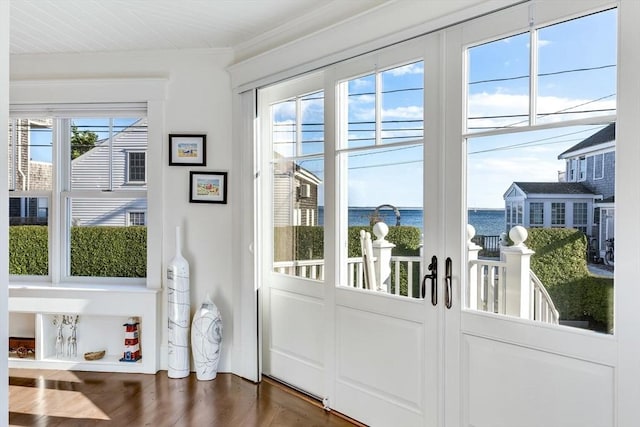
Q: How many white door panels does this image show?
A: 3